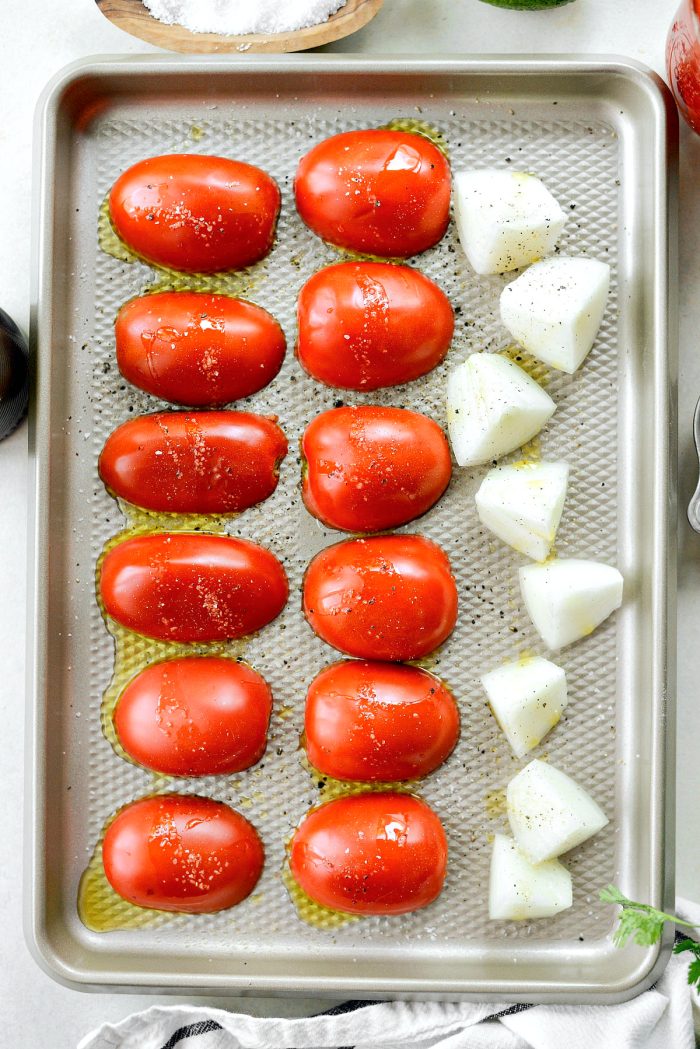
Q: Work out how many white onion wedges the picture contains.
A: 8